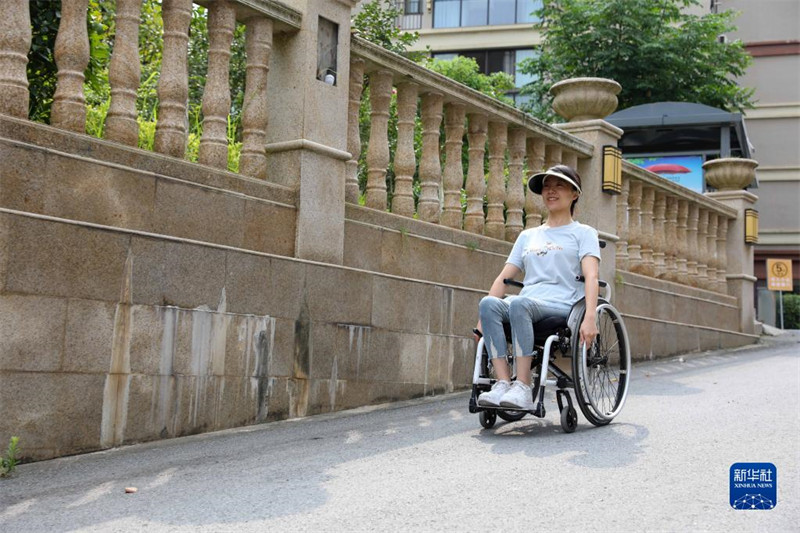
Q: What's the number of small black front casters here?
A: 2